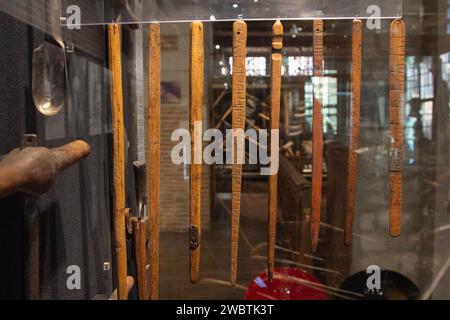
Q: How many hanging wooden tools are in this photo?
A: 8